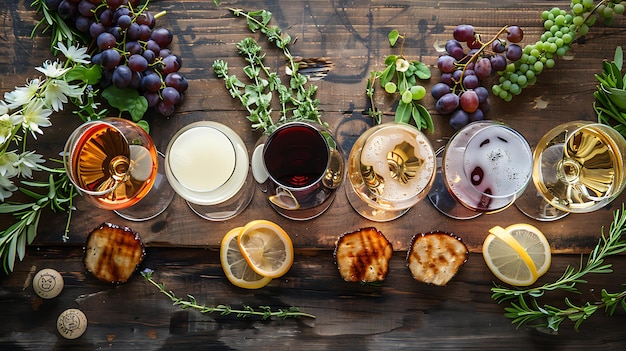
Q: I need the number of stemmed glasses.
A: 6